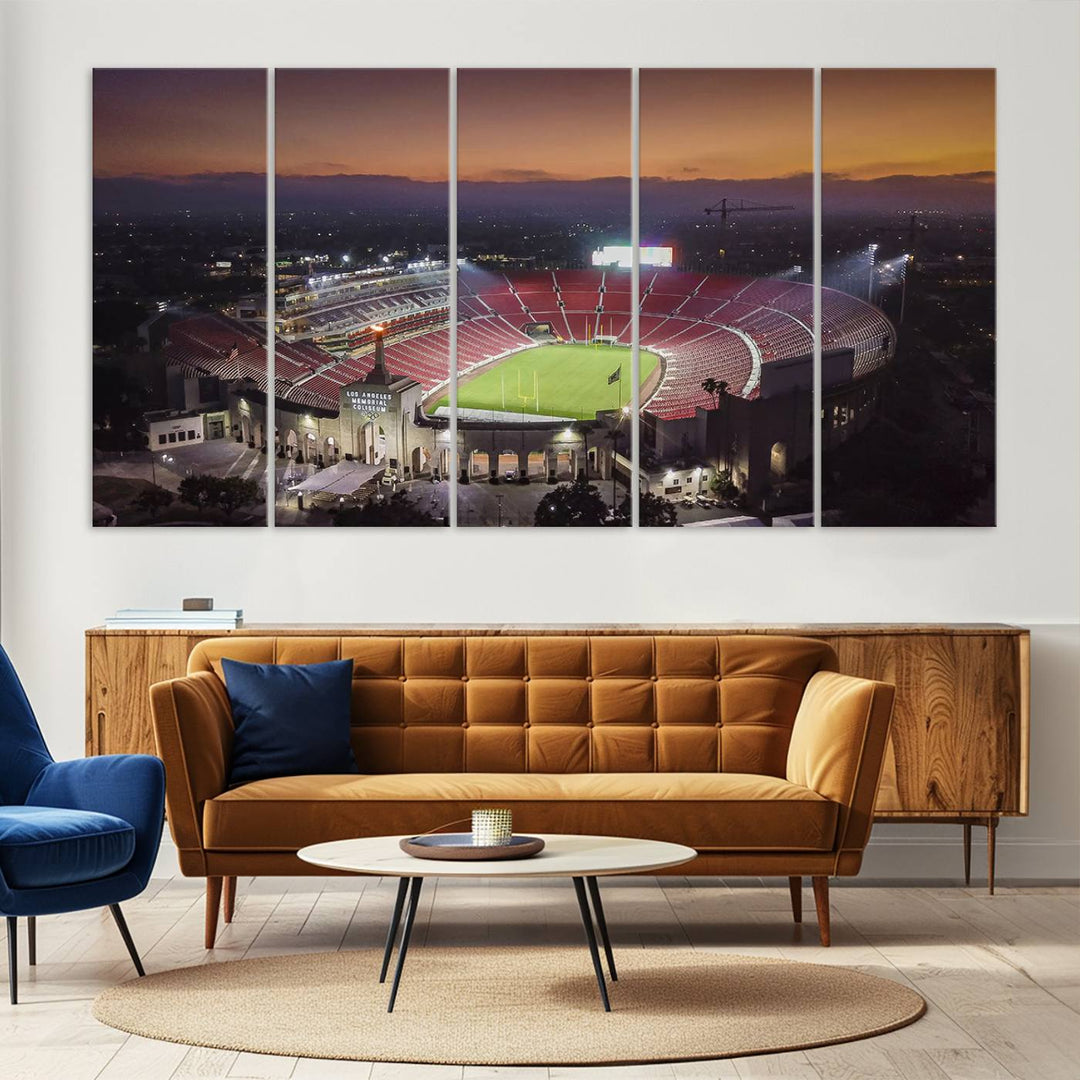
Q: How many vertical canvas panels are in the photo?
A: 5